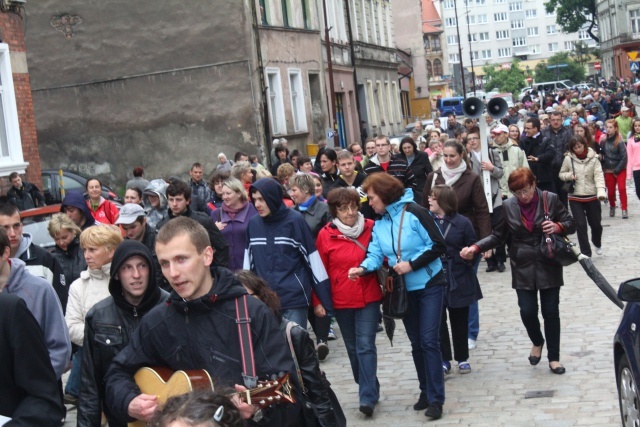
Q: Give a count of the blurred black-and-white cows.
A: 0